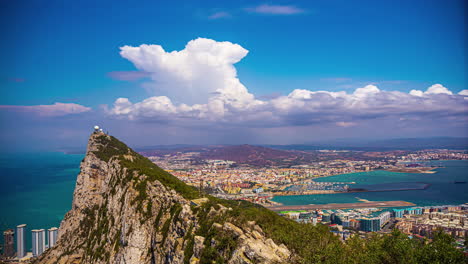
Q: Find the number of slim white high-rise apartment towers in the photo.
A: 3